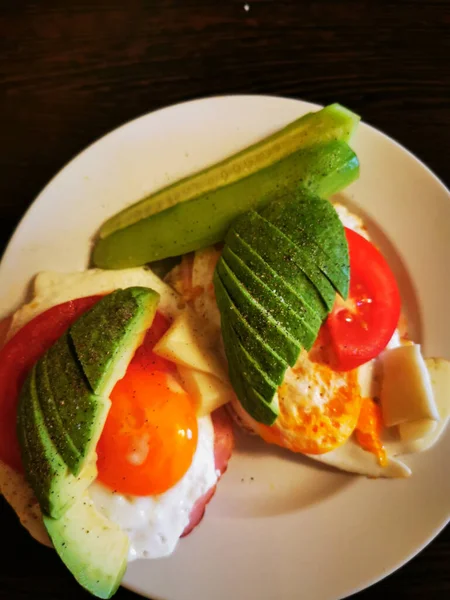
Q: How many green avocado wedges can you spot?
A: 14